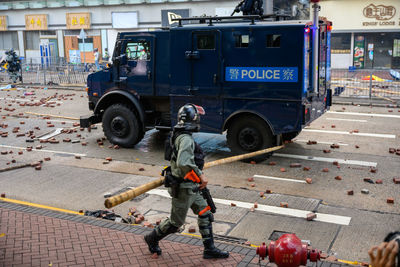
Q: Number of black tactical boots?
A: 2